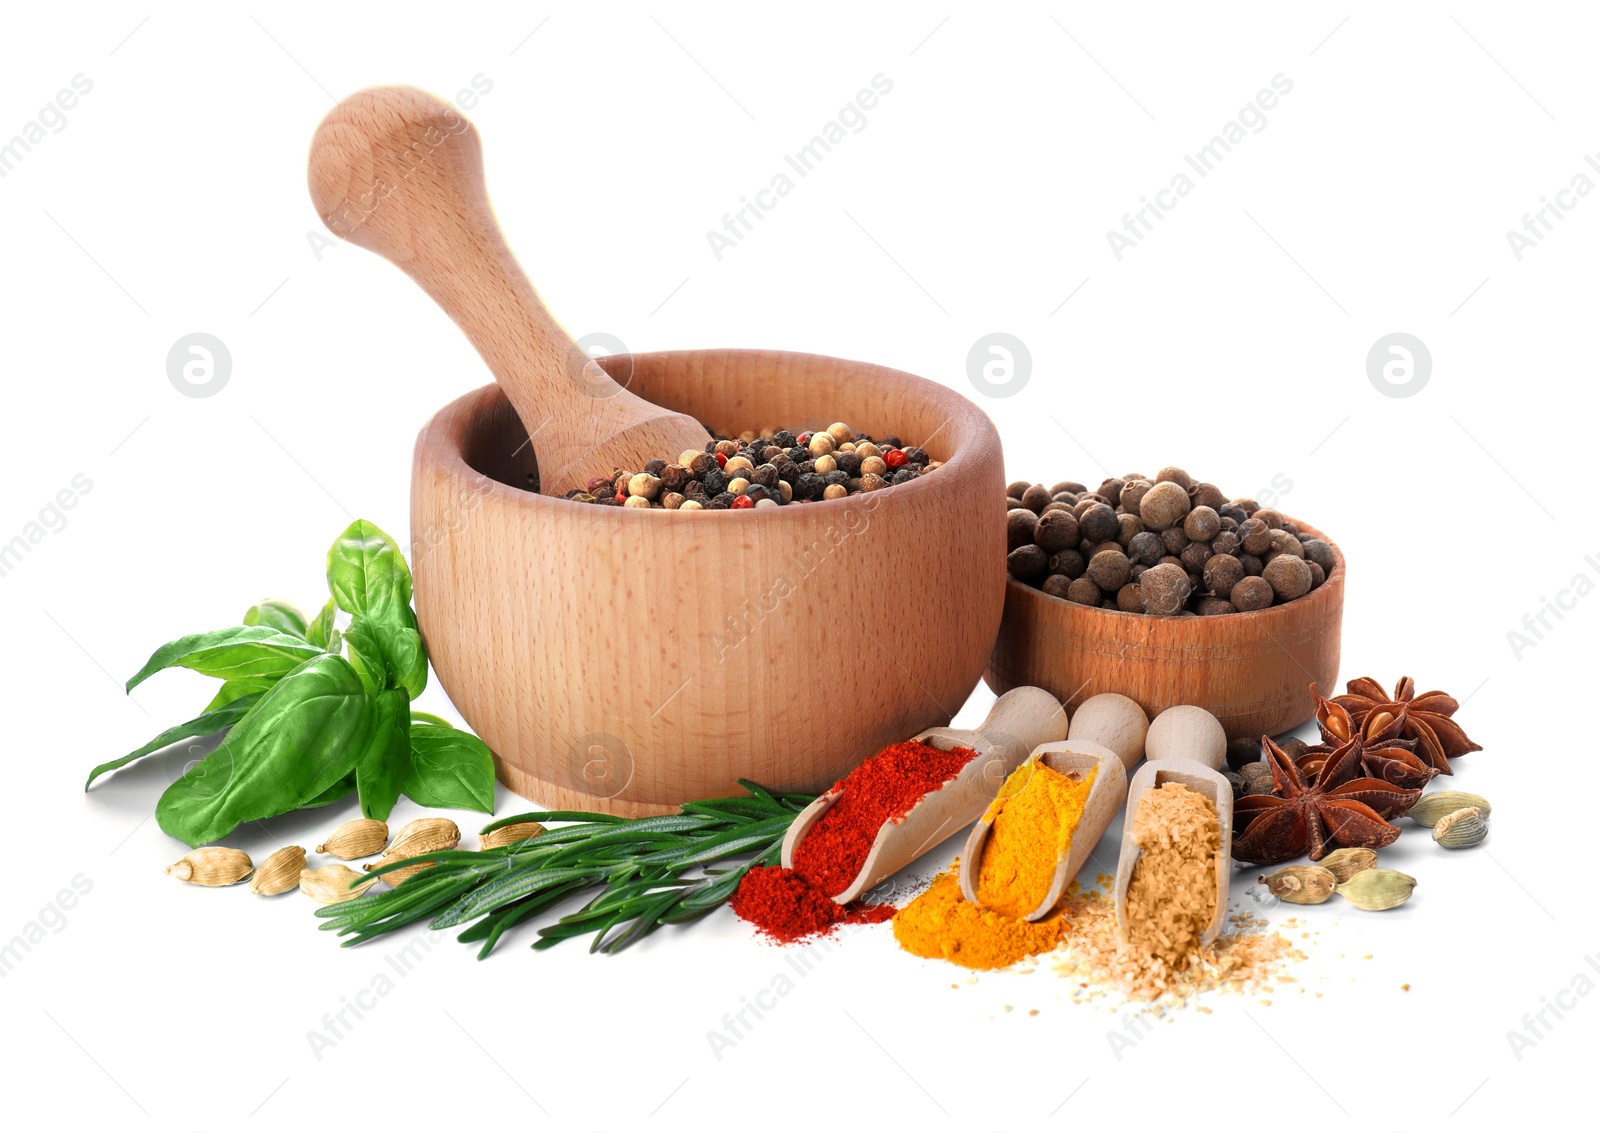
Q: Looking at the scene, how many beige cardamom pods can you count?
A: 7